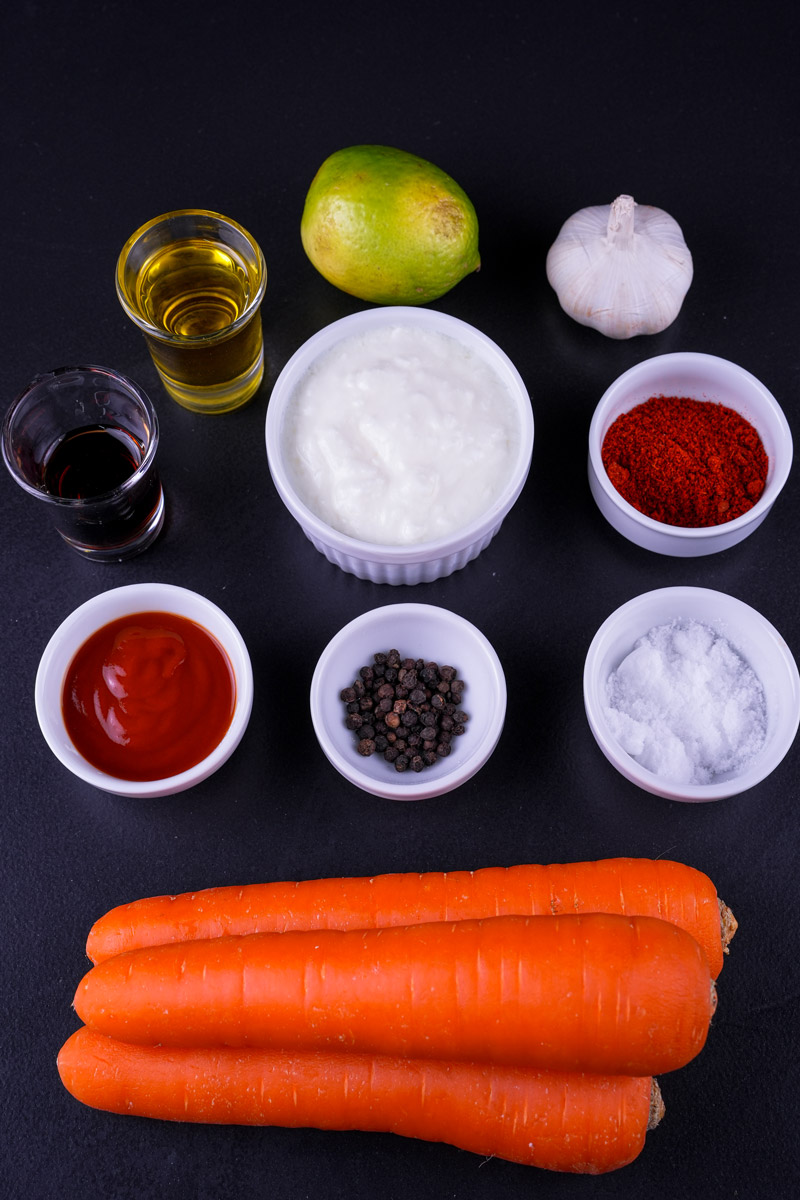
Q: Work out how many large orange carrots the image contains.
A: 3